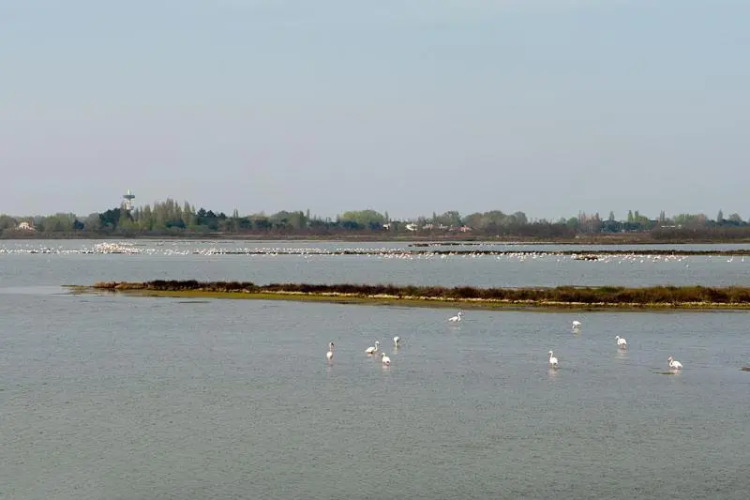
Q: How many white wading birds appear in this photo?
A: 9